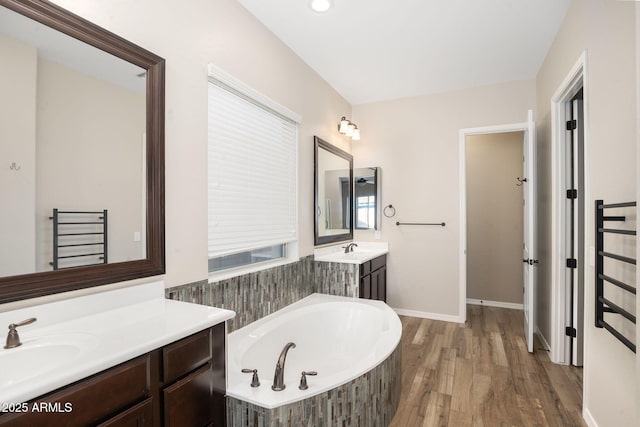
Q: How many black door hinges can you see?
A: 4